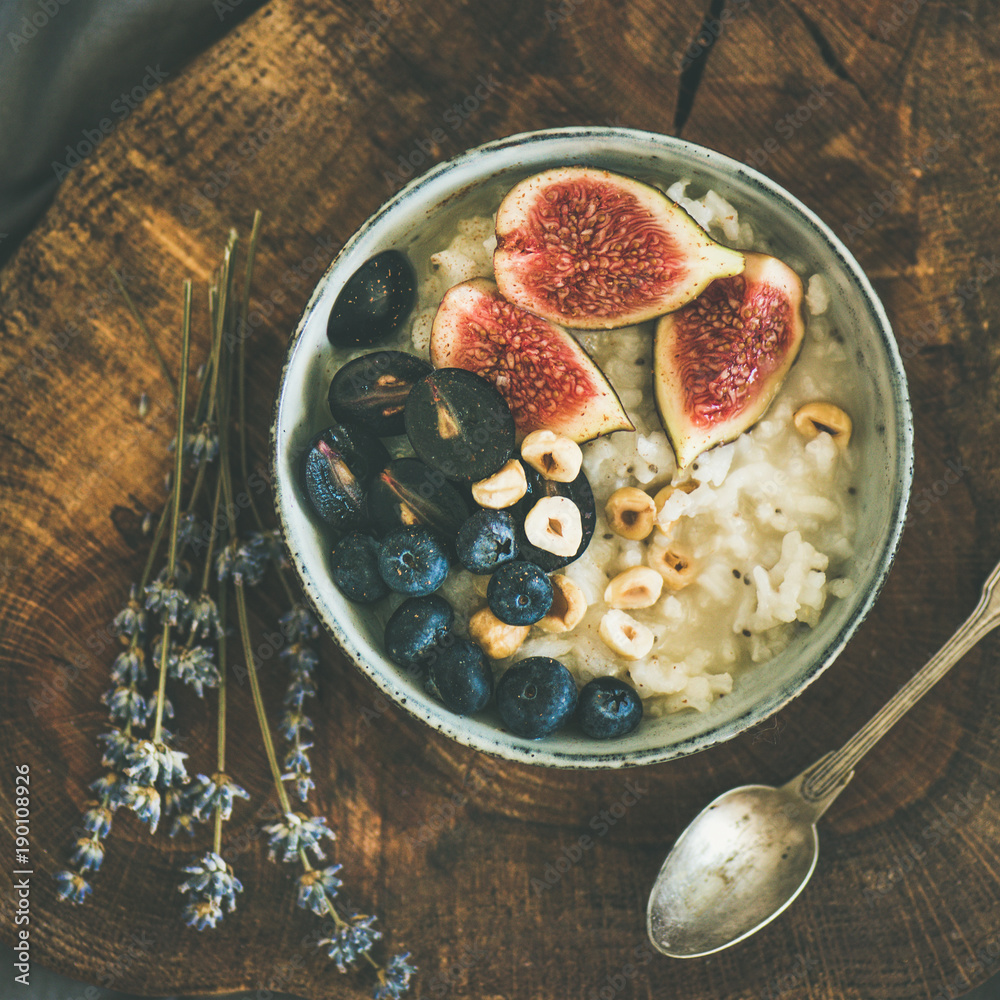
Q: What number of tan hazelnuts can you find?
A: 11